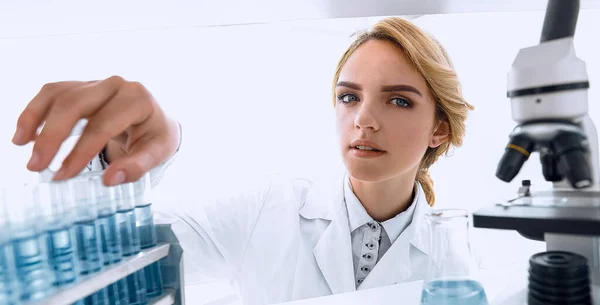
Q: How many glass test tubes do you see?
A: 7